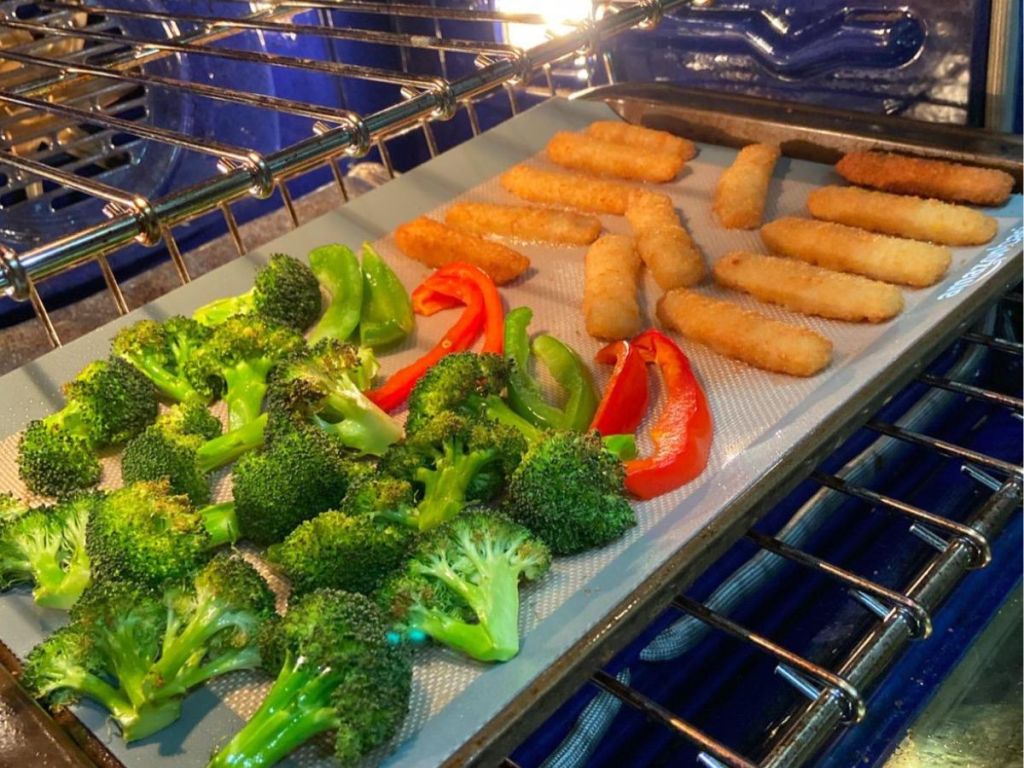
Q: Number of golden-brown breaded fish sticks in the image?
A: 13